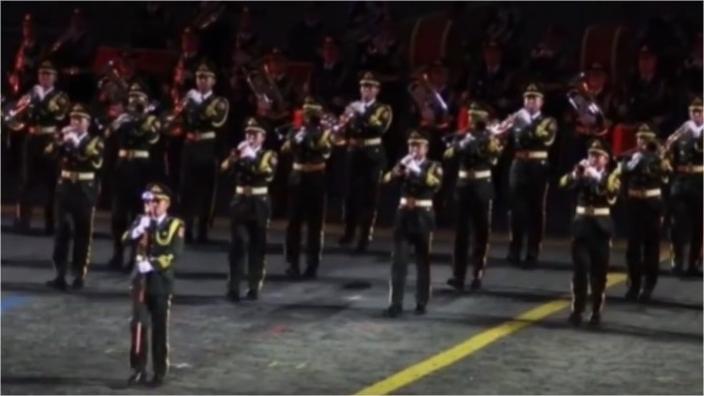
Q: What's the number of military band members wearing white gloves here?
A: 14